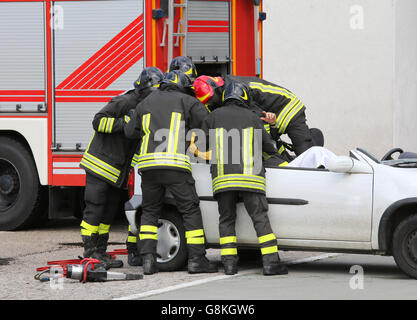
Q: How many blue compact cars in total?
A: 0